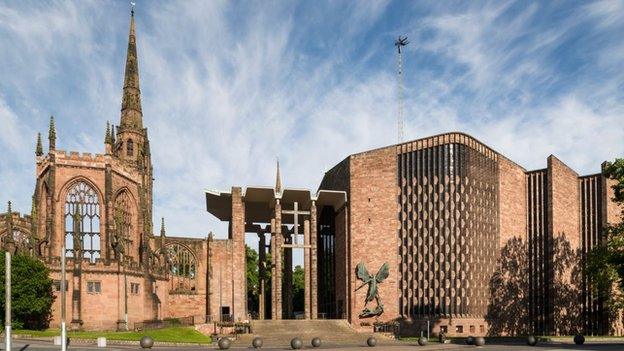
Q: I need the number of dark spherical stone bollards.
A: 11